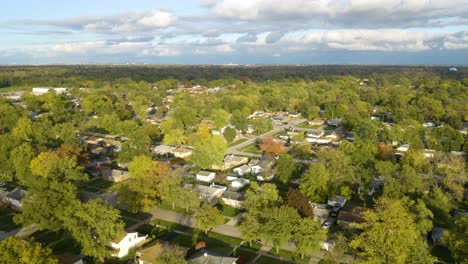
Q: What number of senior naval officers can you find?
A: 0